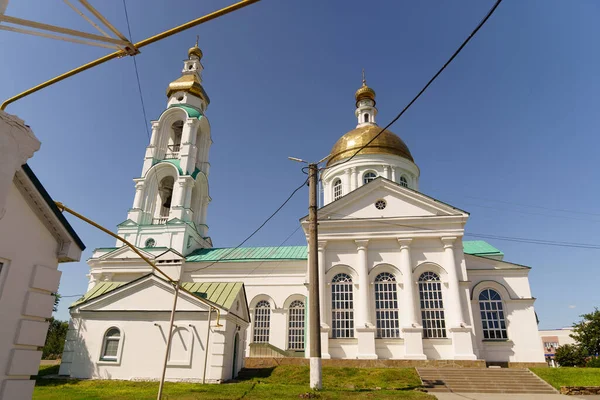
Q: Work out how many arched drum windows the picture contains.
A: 3